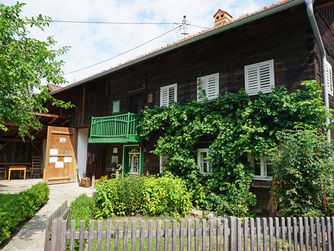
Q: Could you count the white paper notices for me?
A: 5